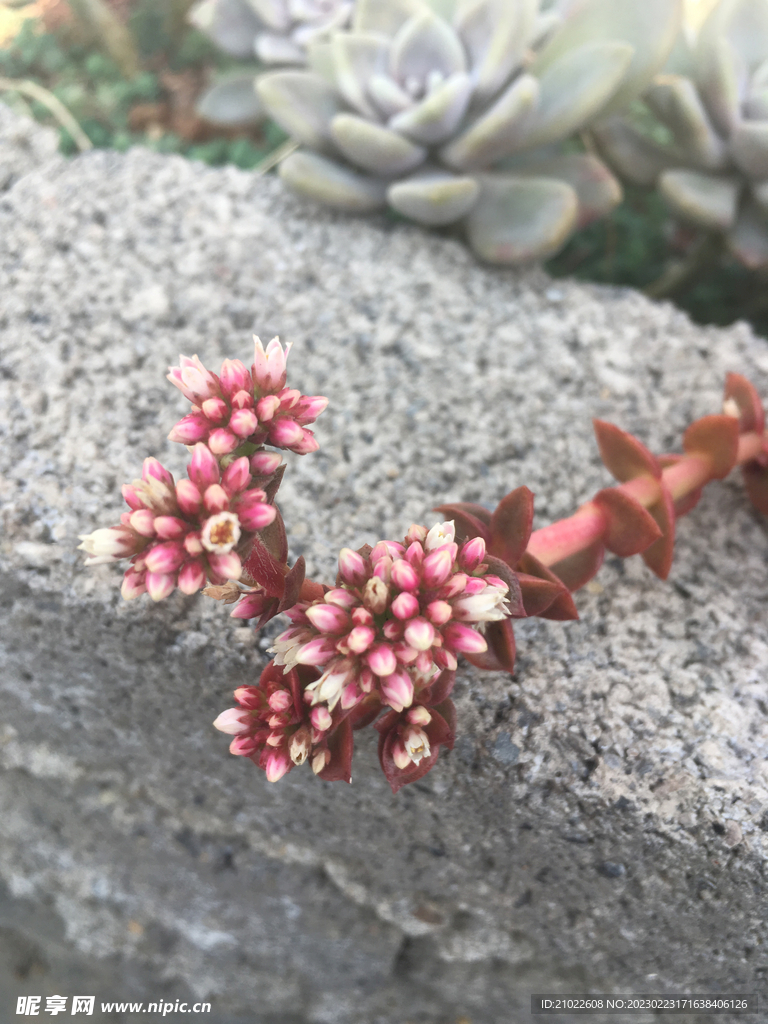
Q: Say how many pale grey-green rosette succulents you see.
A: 3